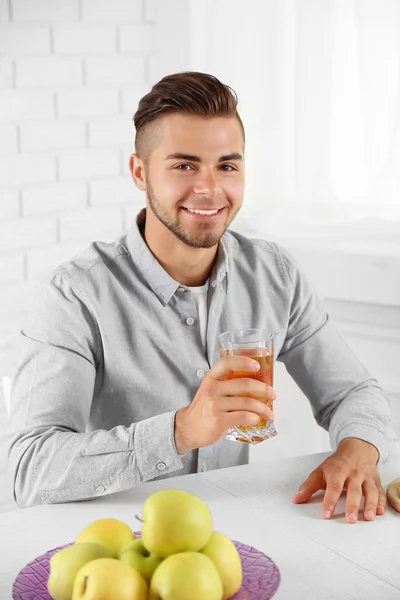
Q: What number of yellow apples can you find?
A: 7